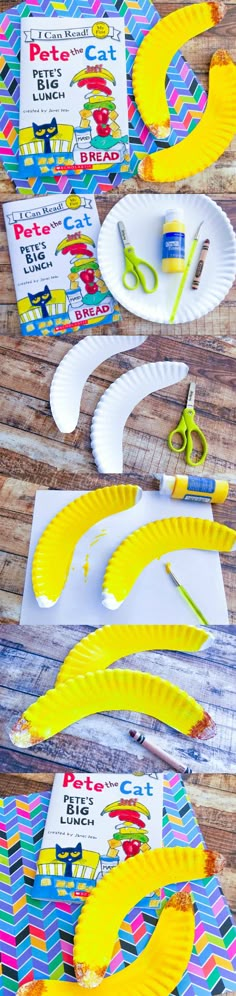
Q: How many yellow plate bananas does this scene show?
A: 8